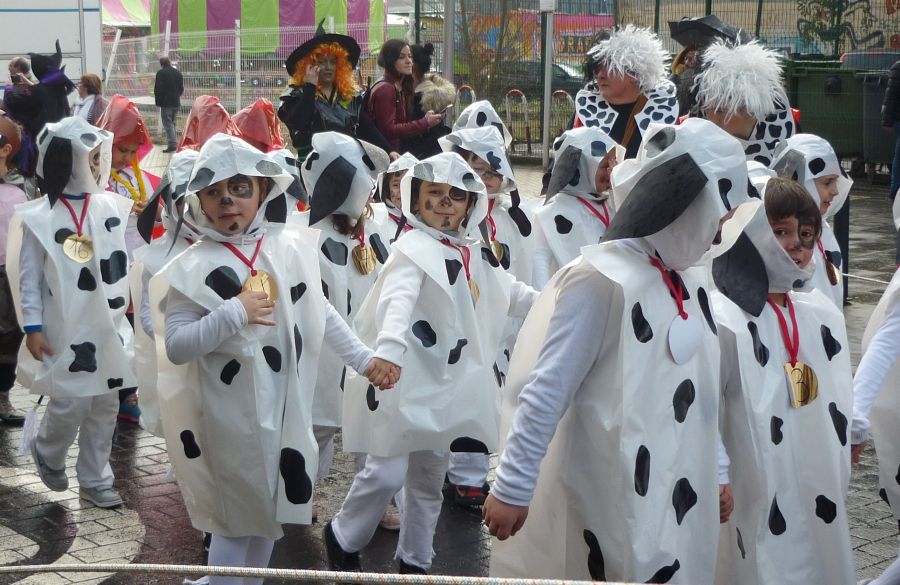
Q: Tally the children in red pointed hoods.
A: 3